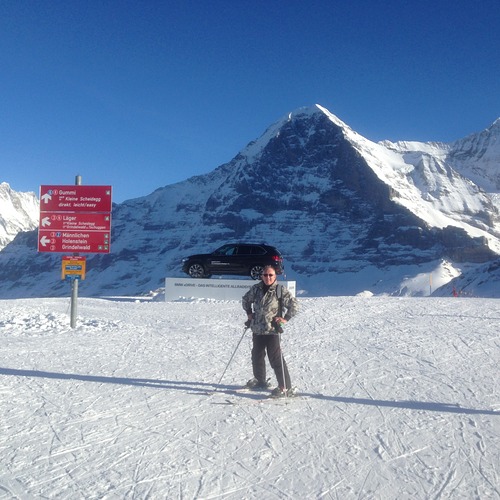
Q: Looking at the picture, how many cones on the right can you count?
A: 2